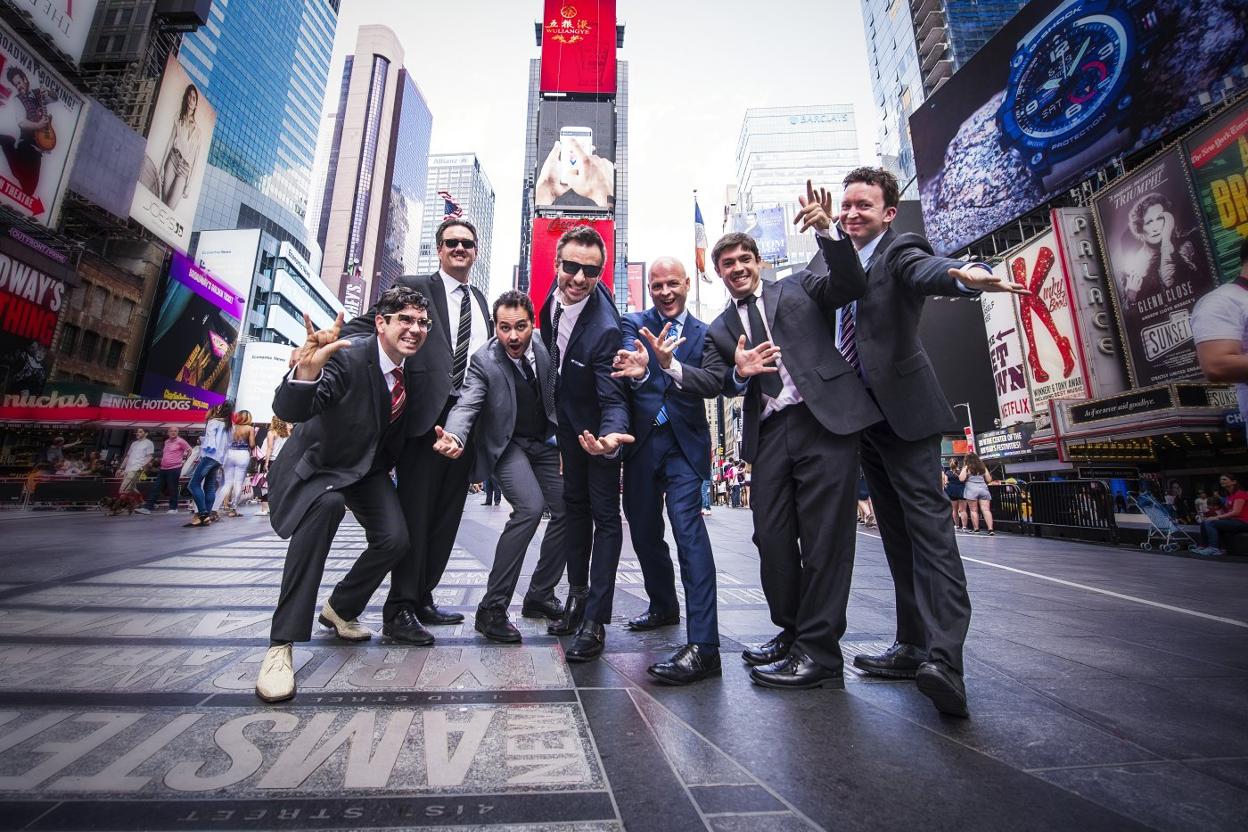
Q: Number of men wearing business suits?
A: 7